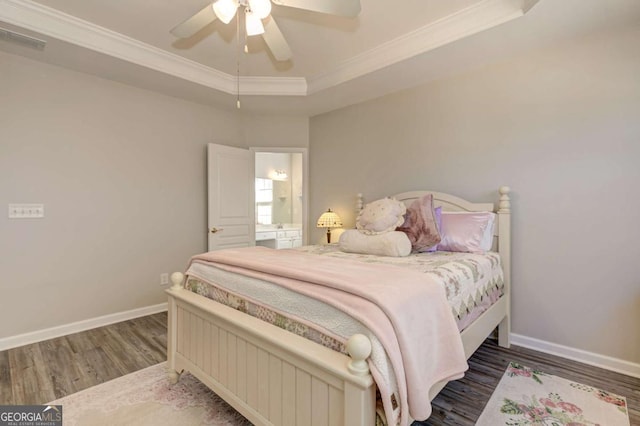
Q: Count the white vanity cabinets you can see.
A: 1